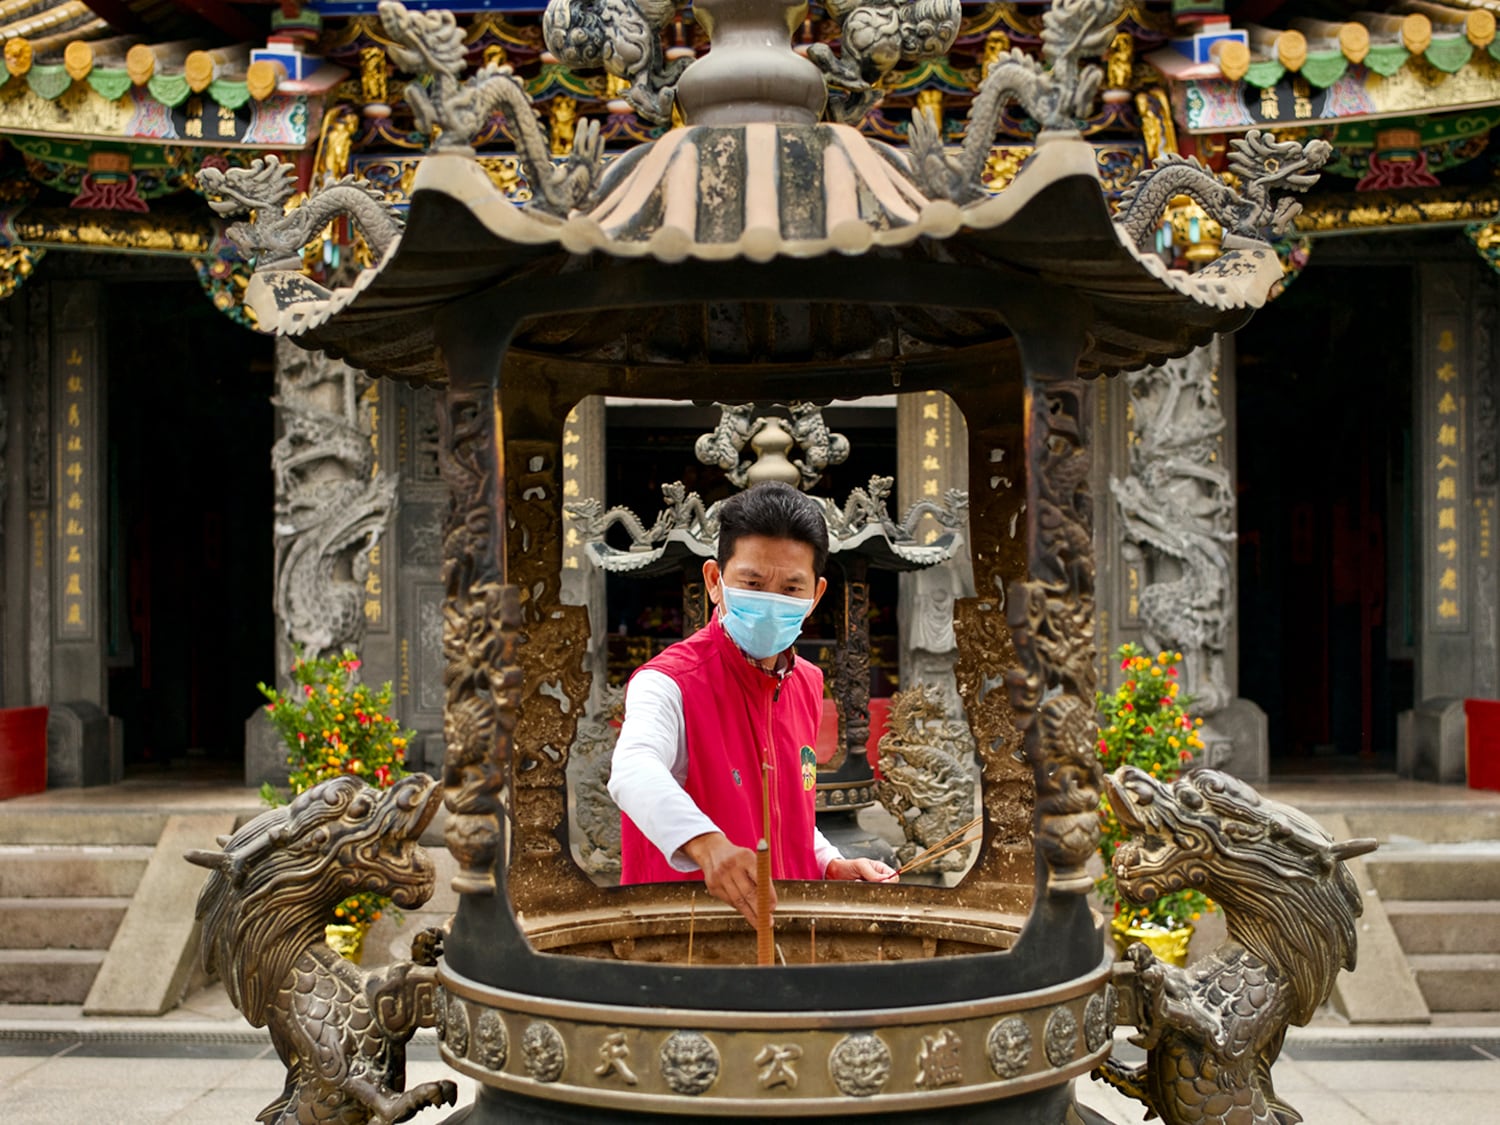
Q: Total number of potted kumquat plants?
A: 2